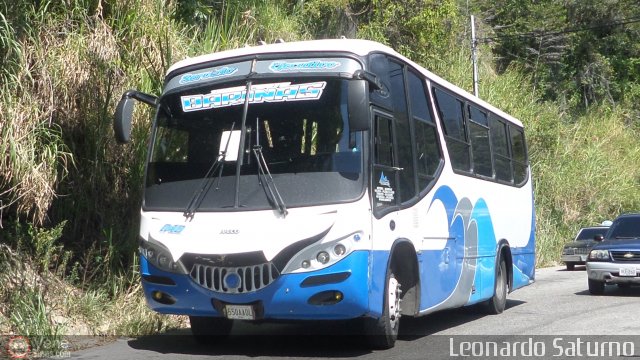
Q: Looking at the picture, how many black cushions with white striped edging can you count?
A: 0